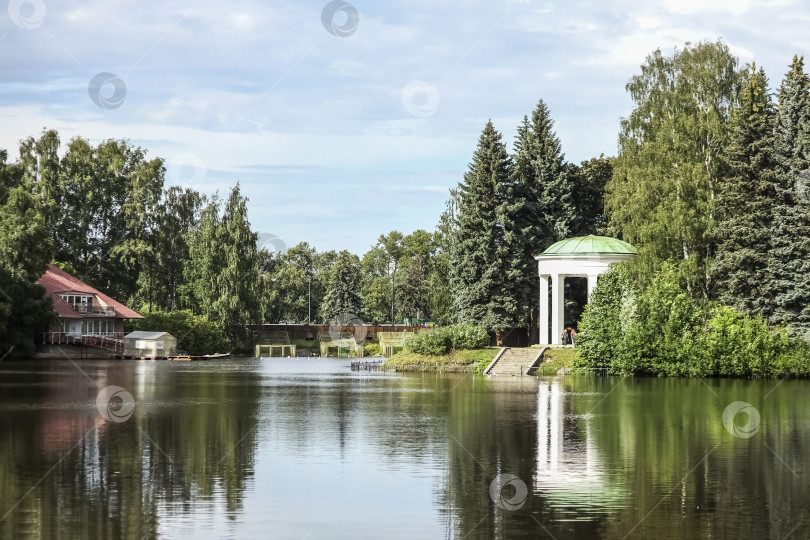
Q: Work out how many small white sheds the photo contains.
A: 1